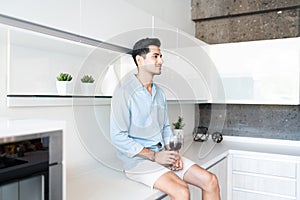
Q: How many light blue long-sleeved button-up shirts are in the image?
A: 1